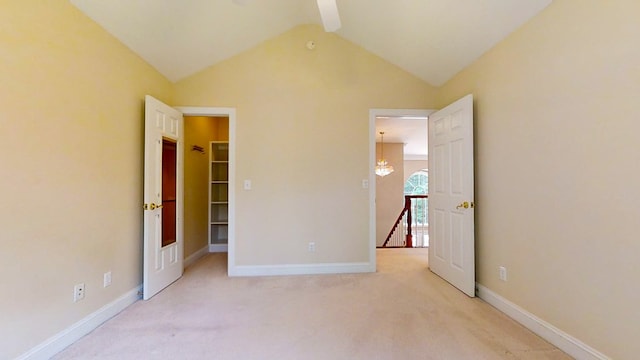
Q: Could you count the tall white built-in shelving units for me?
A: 1